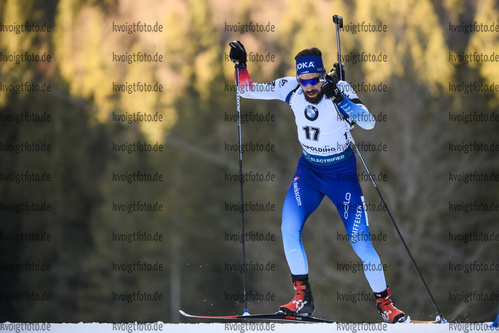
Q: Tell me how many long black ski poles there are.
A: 2